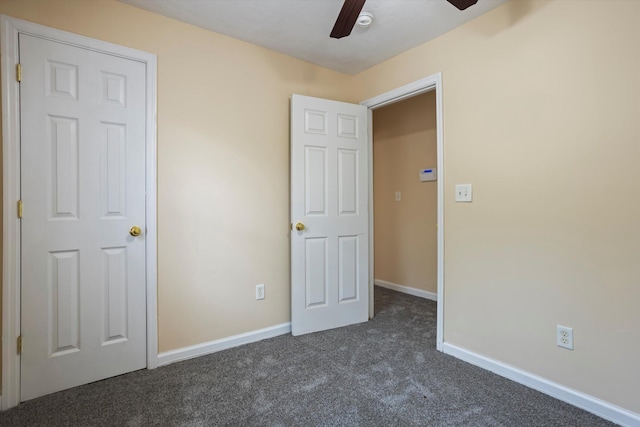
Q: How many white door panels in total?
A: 12